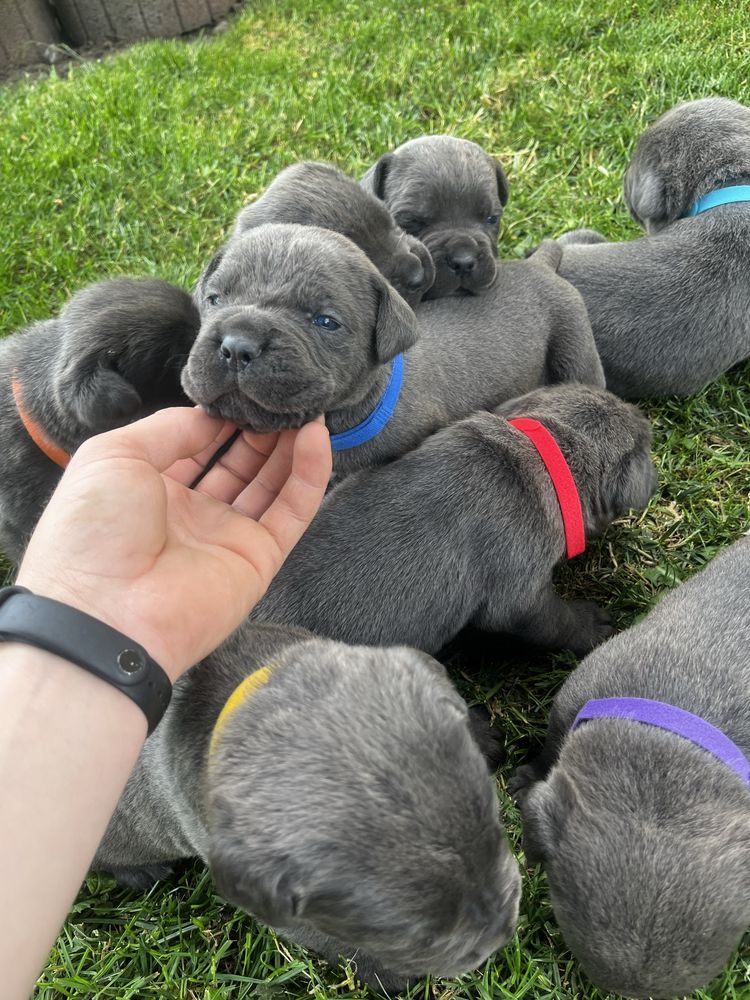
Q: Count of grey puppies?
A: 8